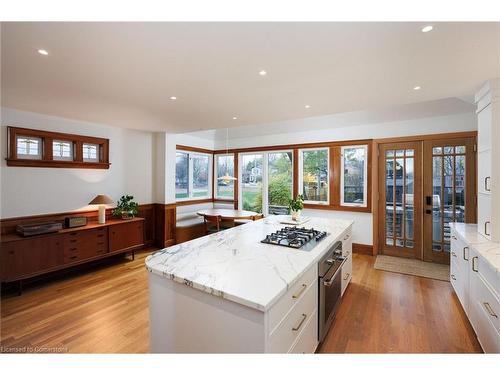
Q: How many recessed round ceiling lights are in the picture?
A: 7